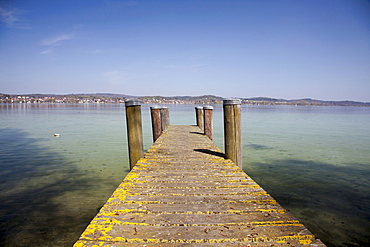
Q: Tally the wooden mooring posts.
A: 6